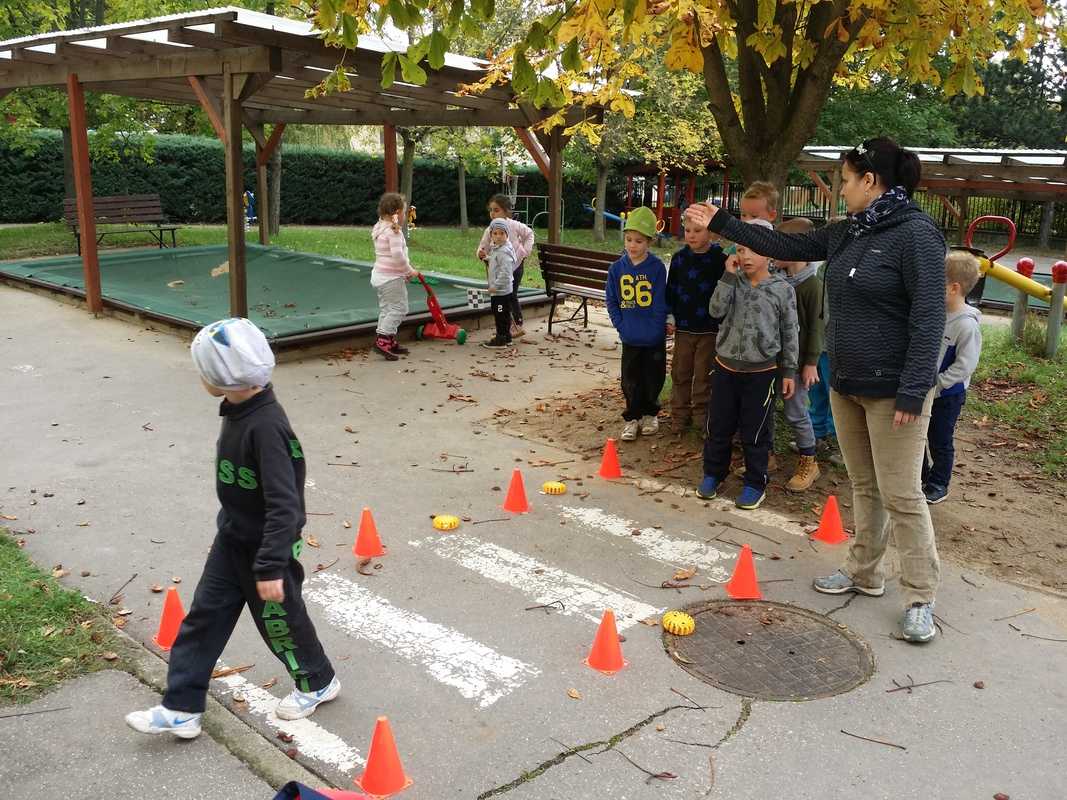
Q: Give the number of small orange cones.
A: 8